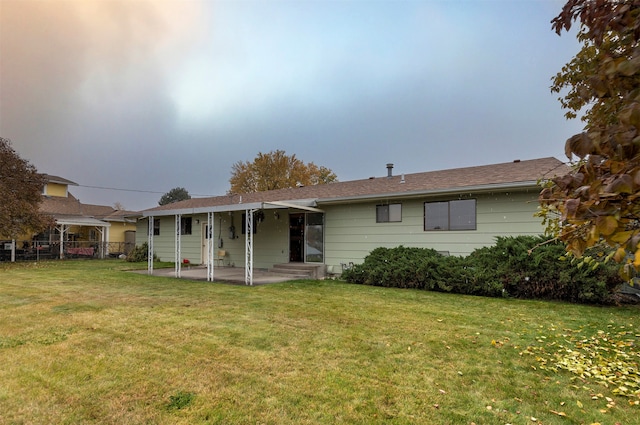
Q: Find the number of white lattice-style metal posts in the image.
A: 4